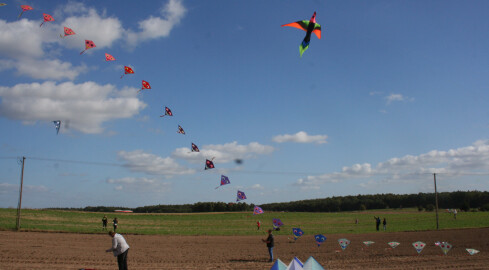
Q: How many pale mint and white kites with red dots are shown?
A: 6